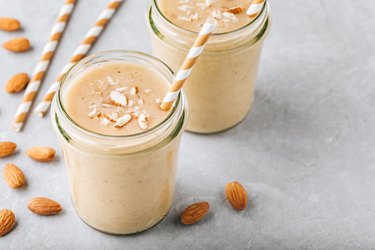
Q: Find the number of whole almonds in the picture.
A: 10